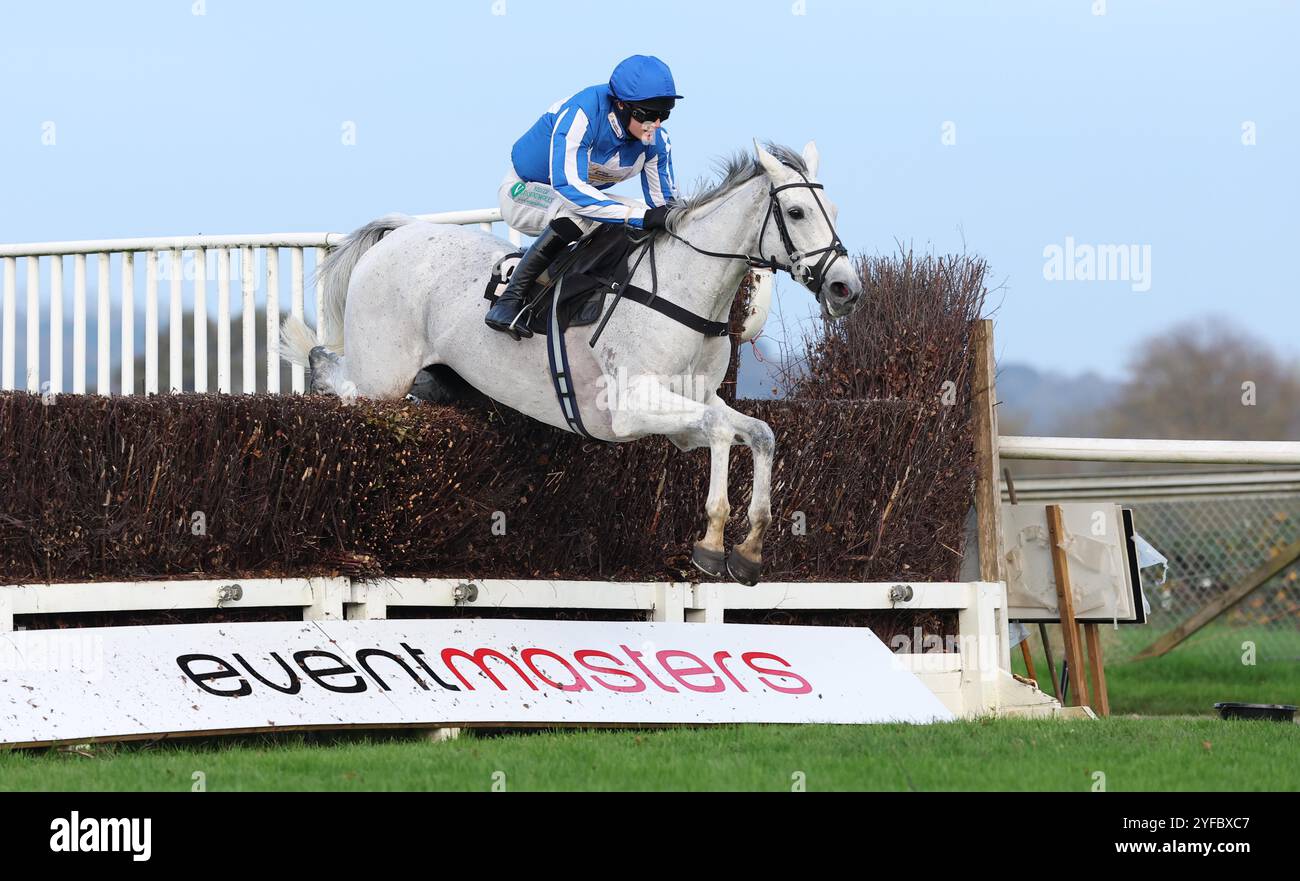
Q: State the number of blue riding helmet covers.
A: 1